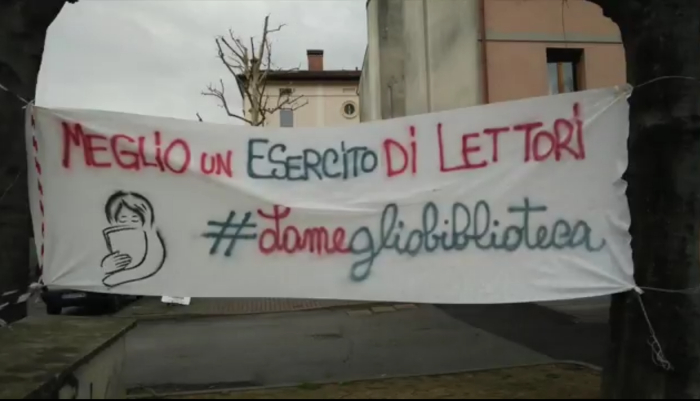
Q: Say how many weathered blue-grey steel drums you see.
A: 0